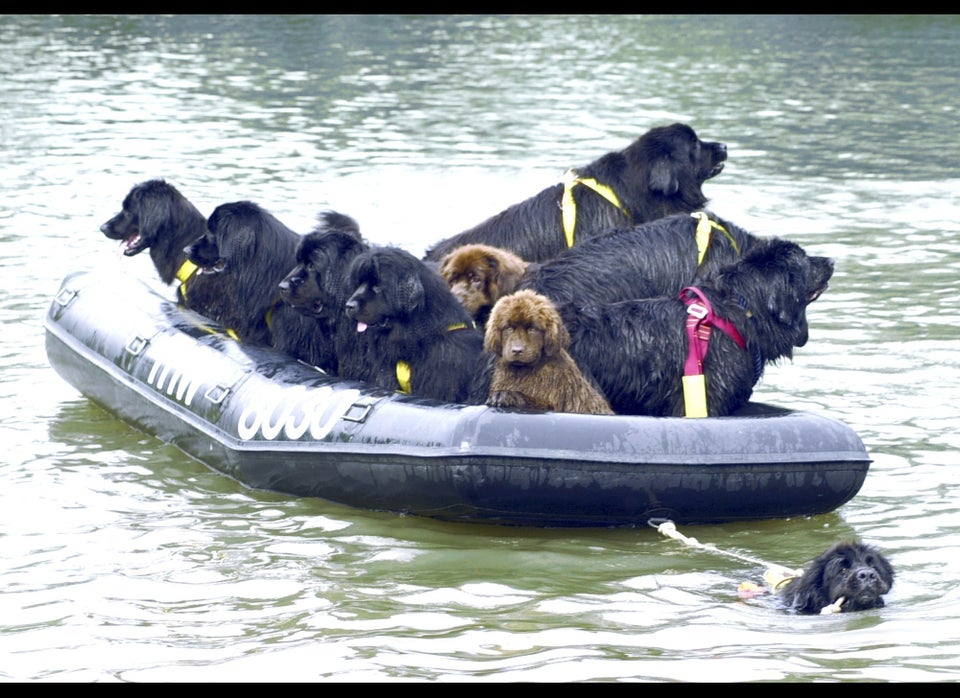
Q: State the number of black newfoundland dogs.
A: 8